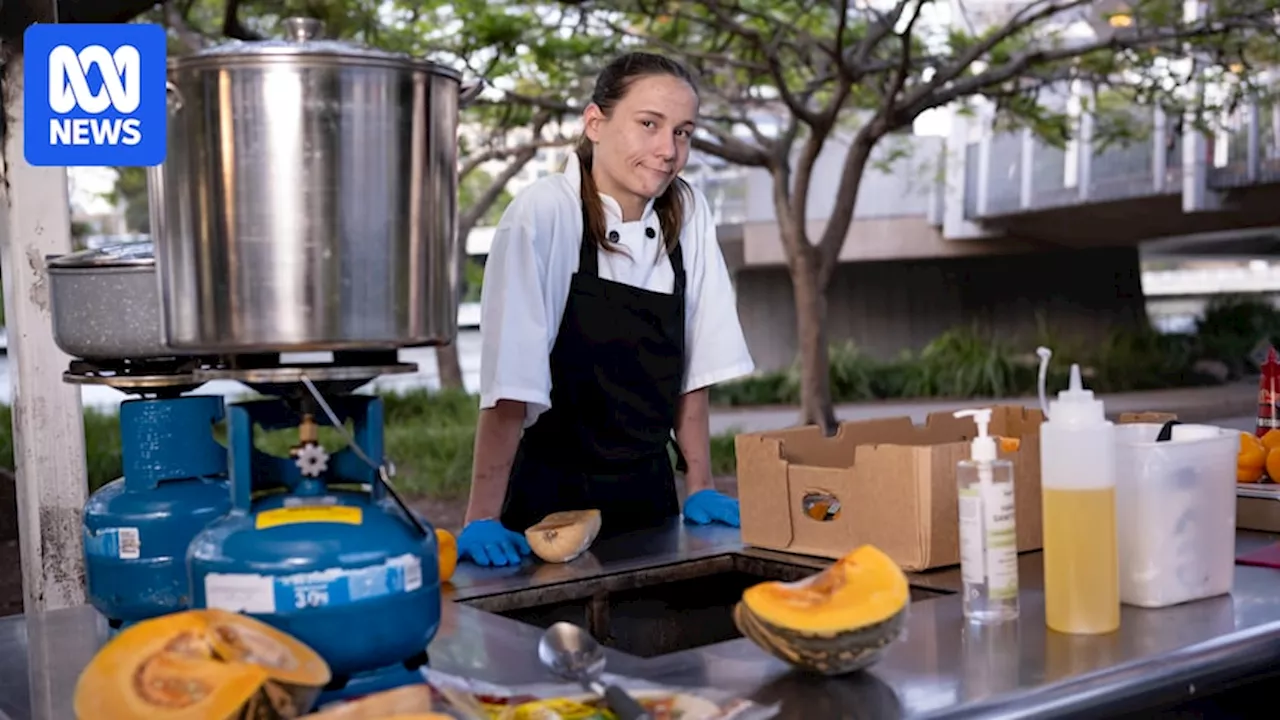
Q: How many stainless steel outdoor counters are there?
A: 1